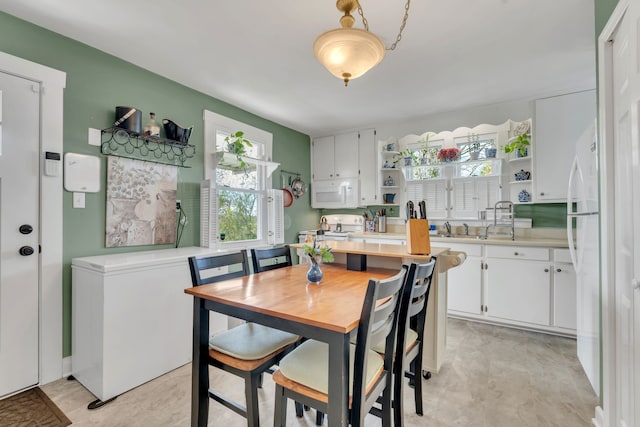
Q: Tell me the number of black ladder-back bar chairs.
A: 4